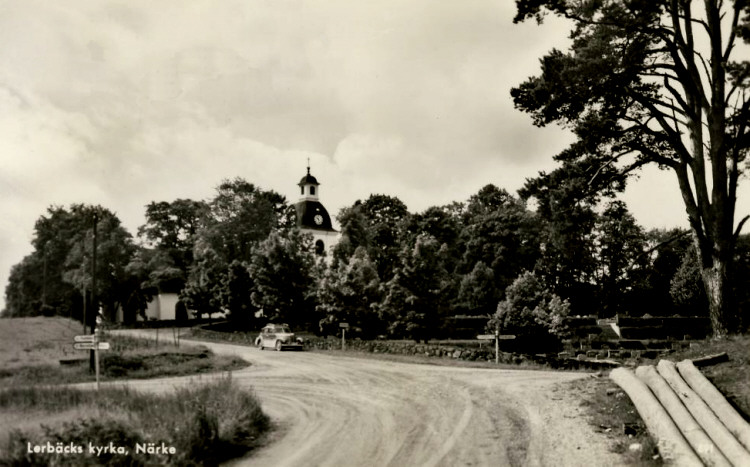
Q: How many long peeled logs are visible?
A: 4